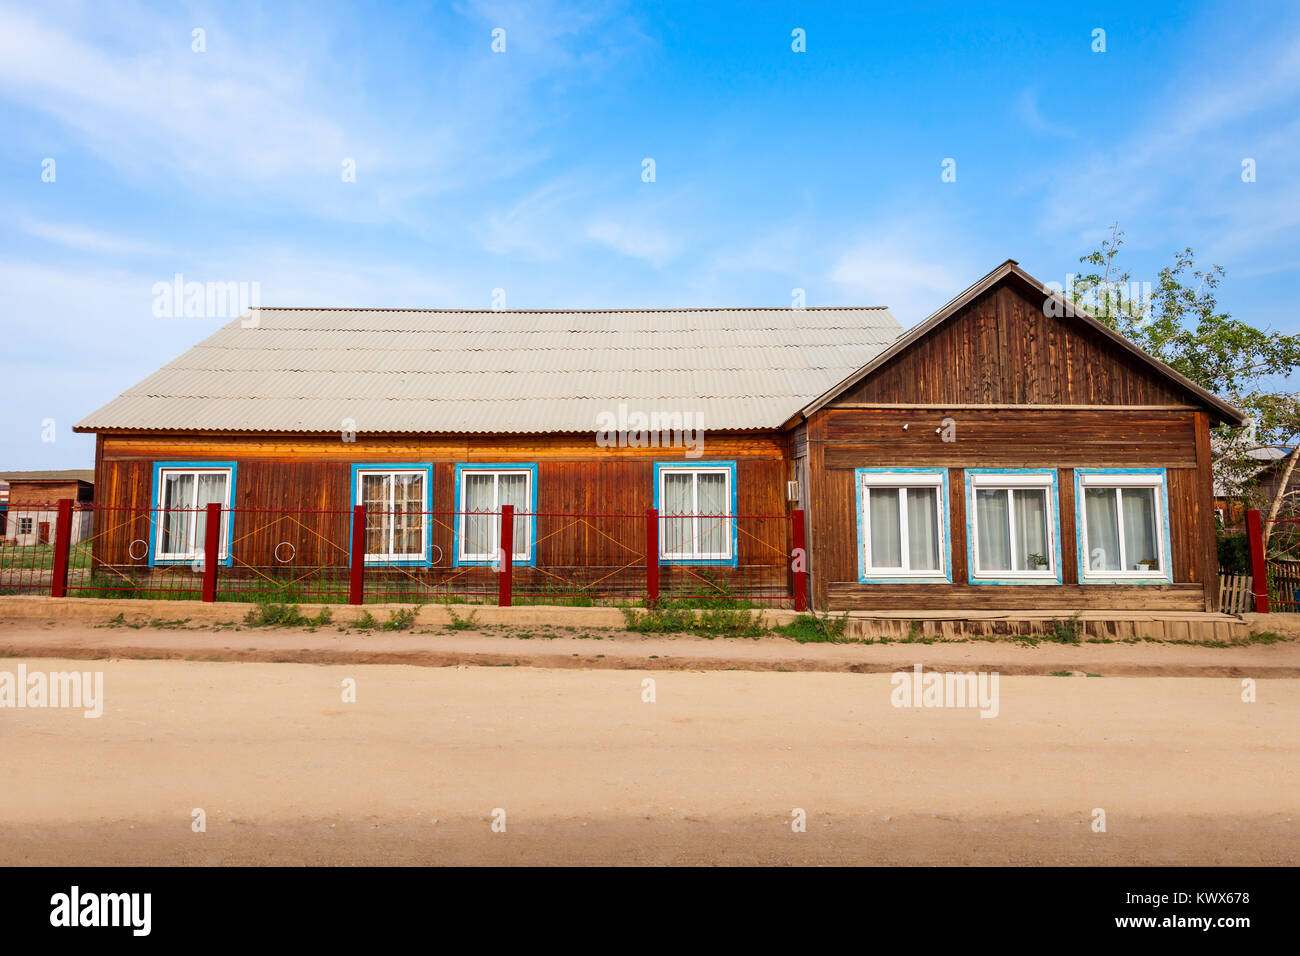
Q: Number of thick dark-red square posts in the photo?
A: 7